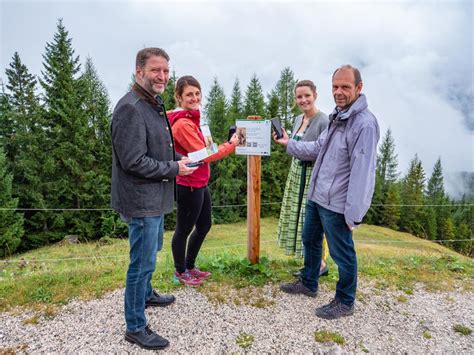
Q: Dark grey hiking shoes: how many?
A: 2